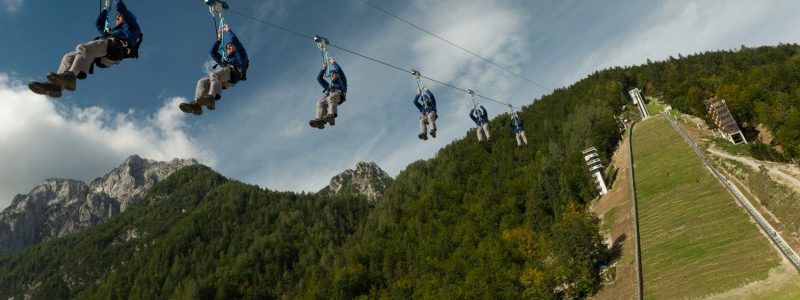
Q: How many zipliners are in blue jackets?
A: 6